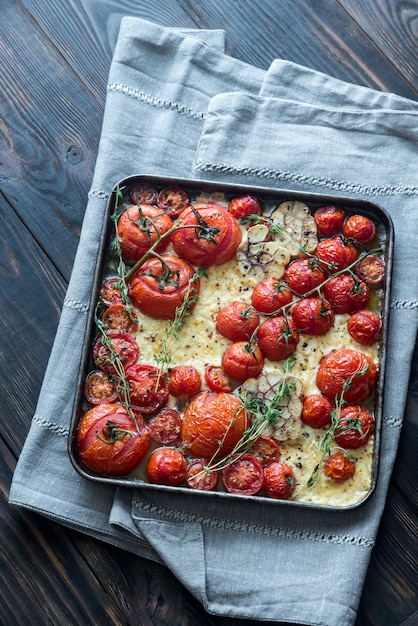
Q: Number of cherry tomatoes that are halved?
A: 13